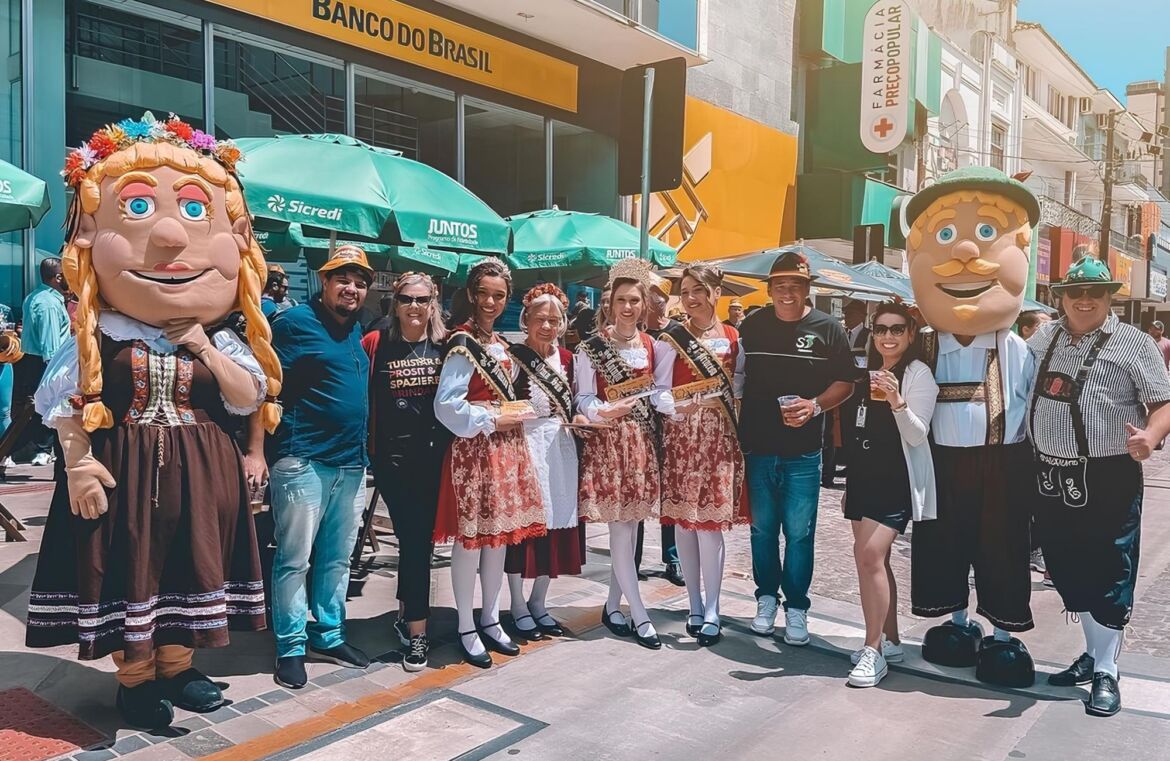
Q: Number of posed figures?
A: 11